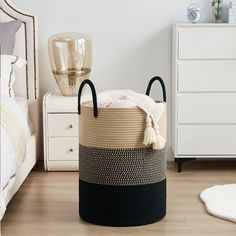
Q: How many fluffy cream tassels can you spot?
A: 2